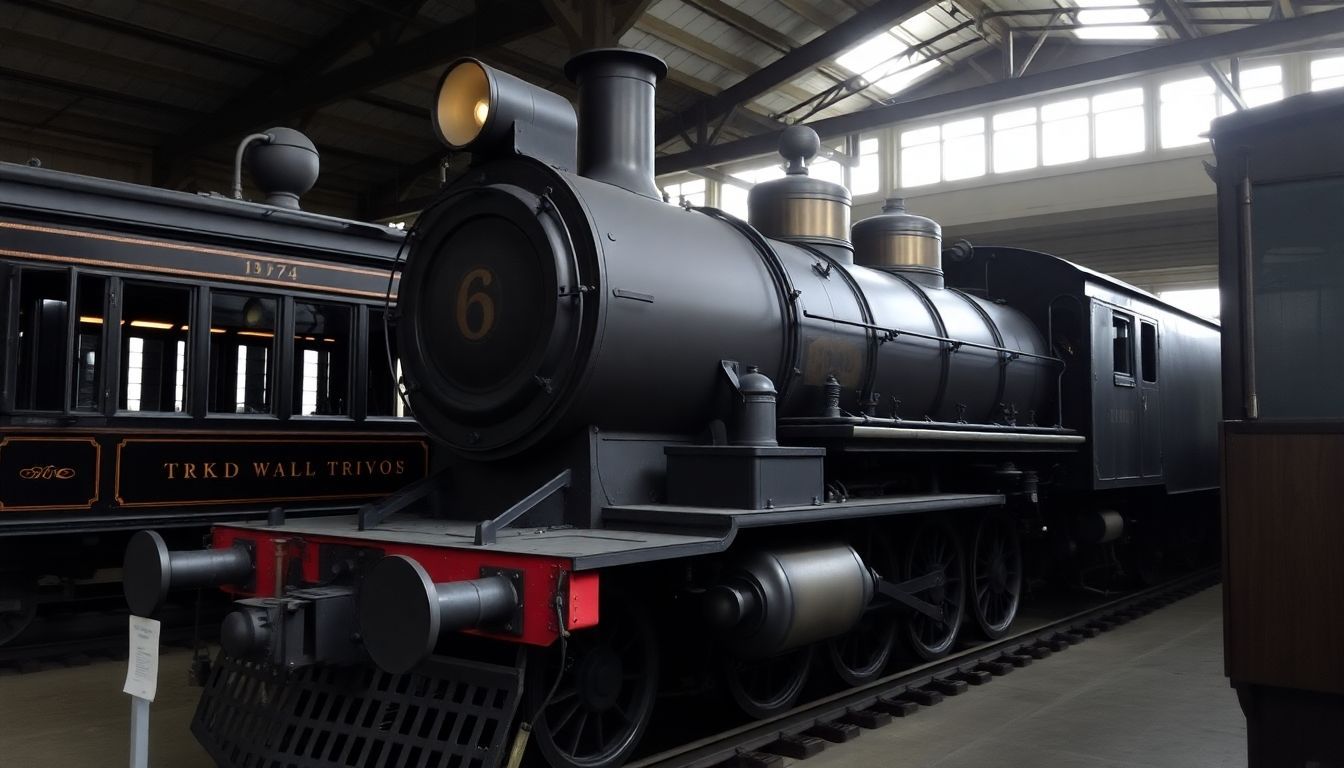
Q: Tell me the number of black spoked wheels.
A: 5